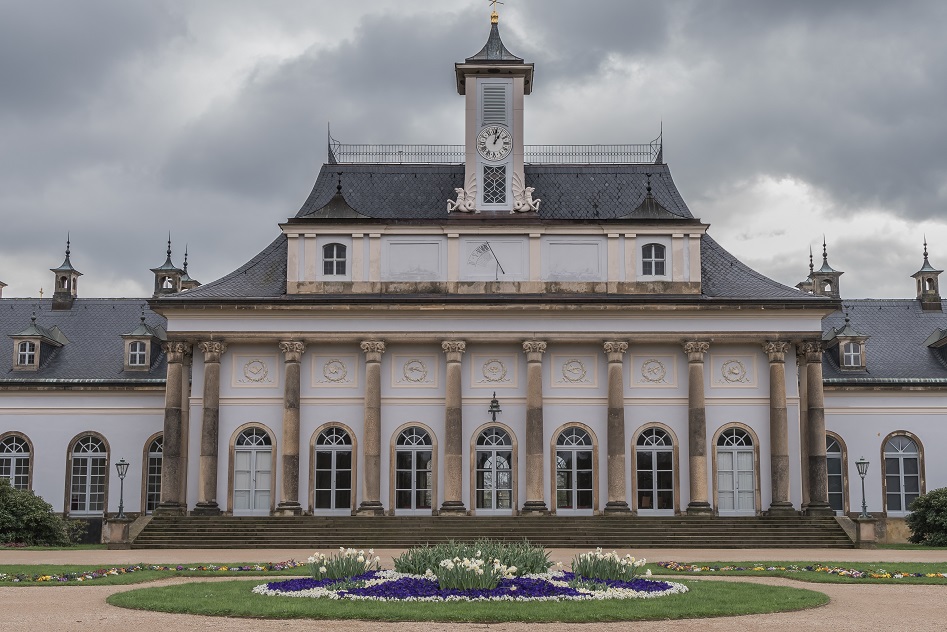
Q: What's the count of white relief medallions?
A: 7